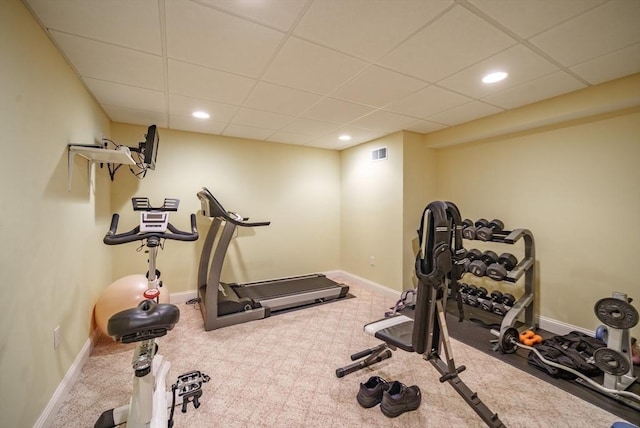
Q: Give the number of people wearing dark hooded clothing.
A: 0